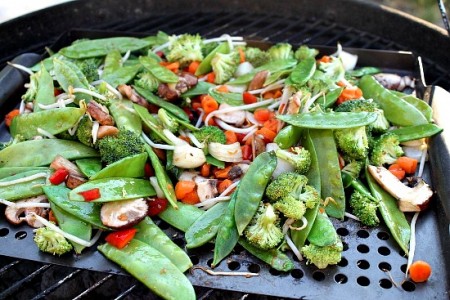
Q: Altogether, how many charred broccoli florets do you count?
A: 0